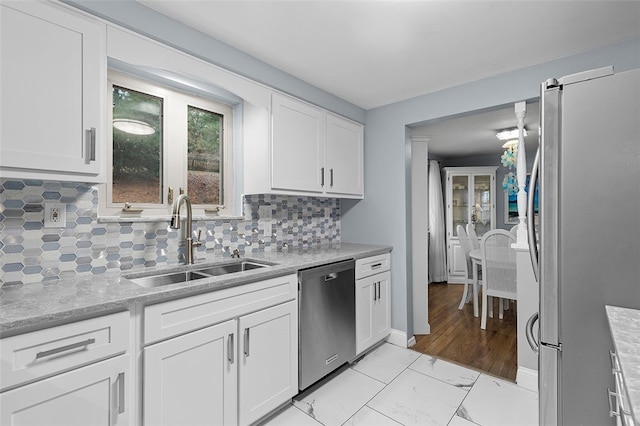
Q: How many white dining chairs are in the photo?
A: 4